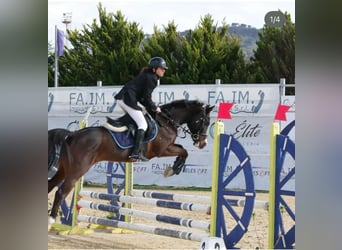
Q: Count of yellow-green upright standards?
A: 4